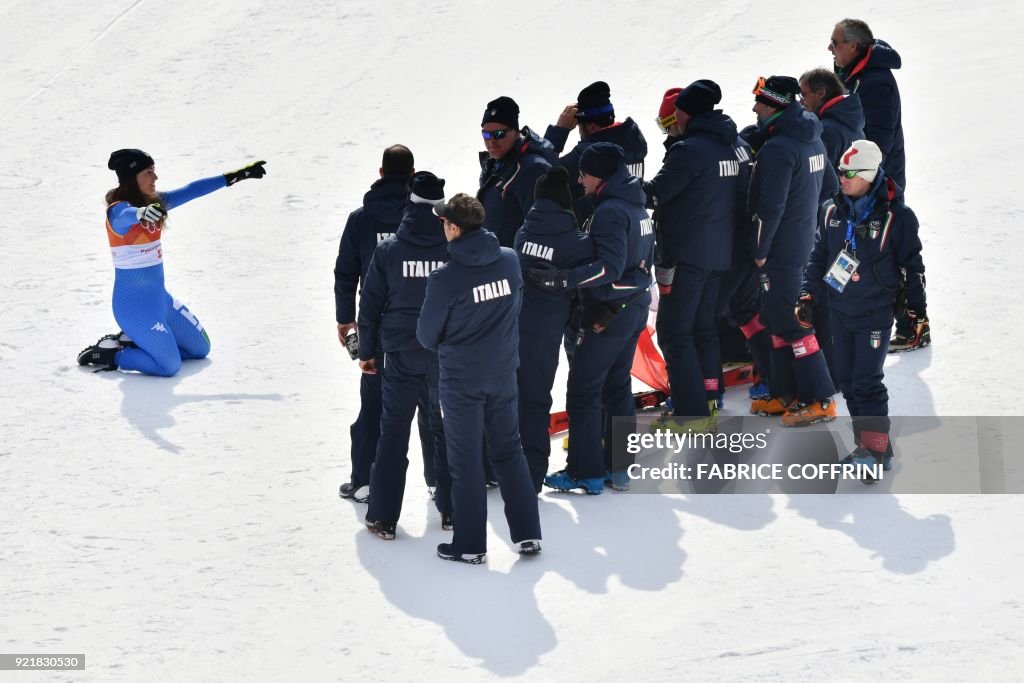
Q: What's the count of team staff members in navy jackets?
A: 13